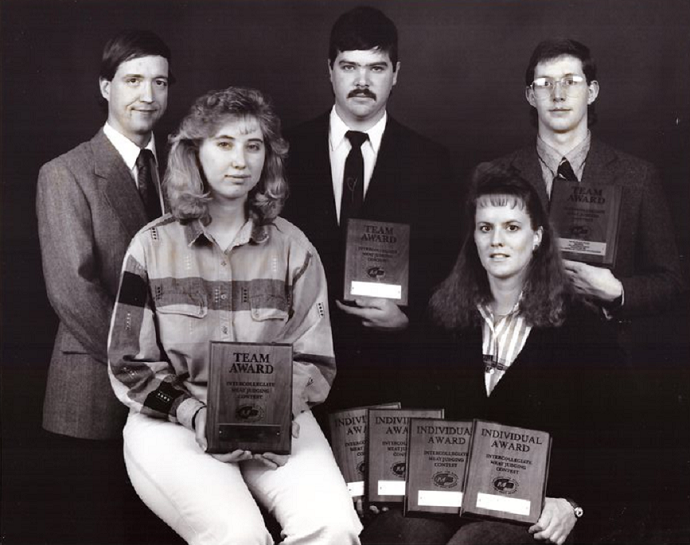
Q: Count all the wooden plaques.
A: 7